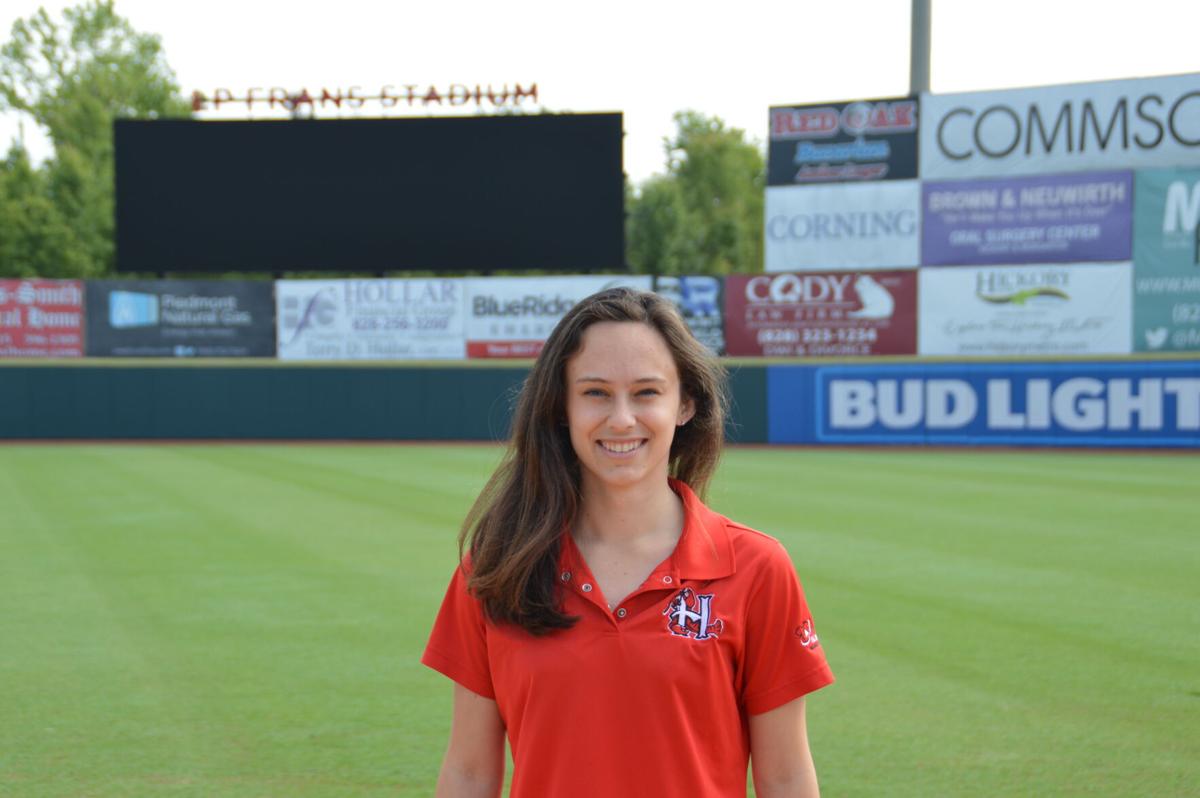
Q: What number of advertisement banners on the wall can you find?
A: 13